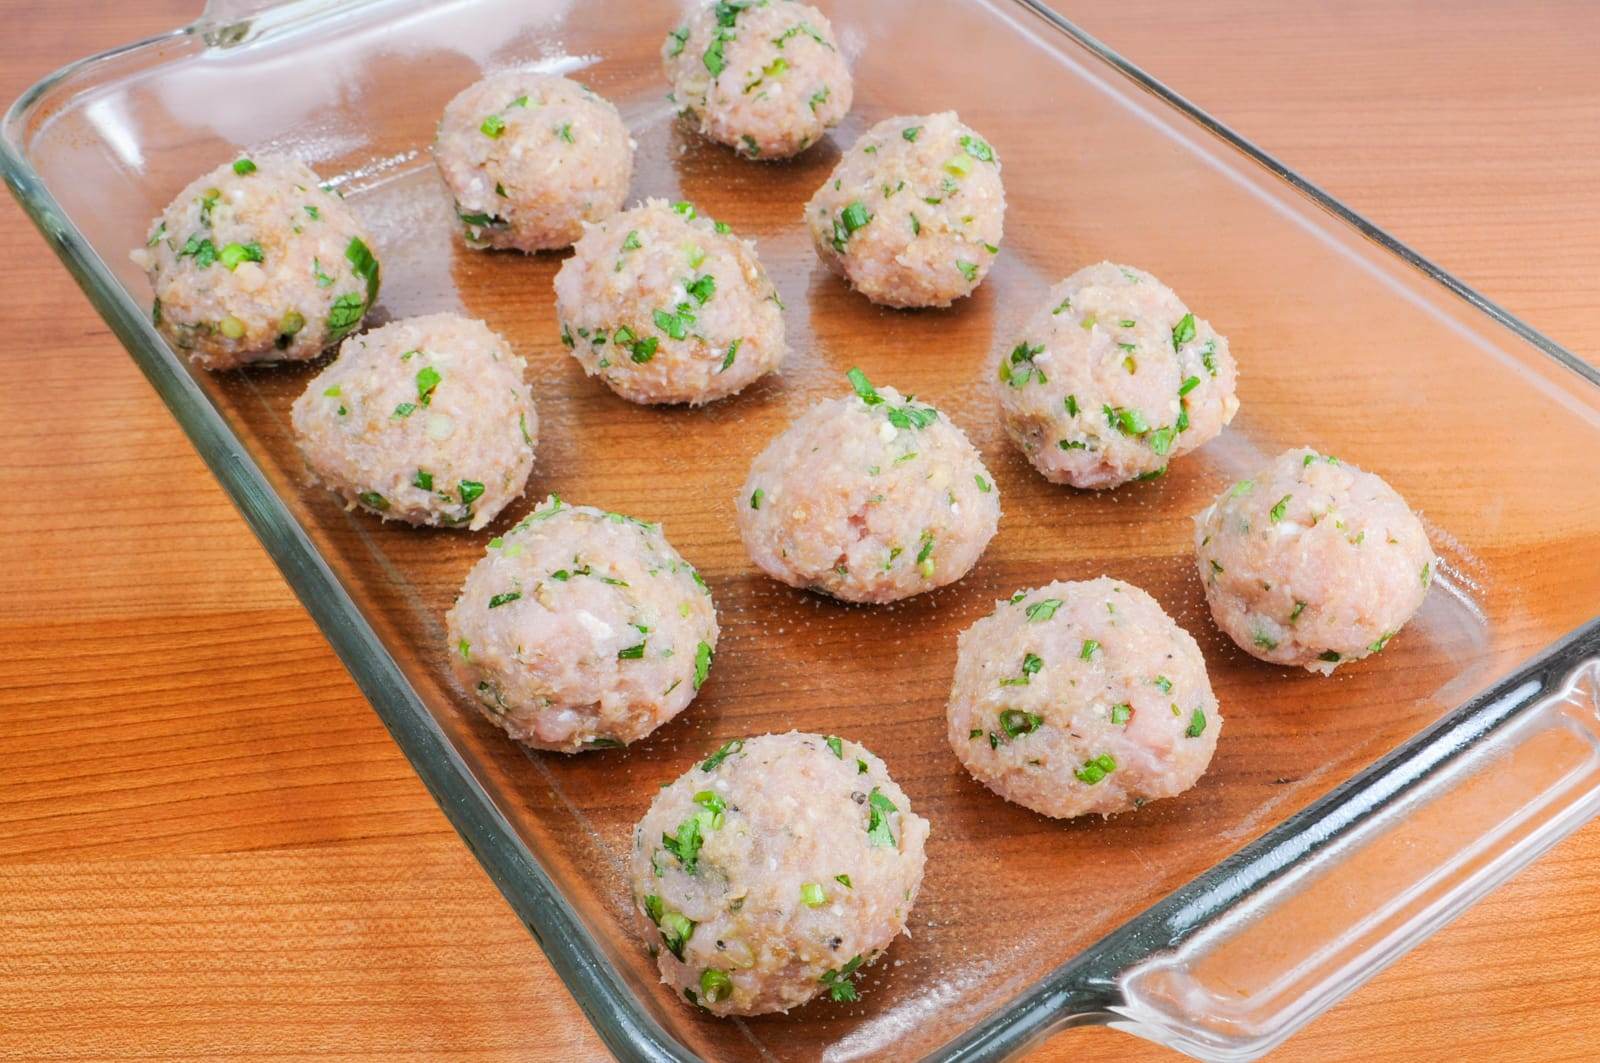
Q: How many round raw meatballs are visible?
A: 12